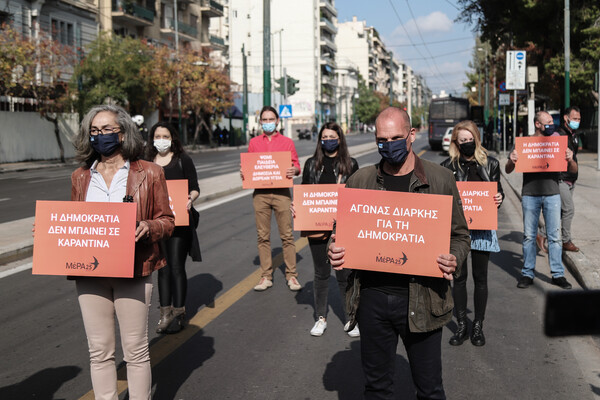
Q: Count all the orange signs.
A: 7